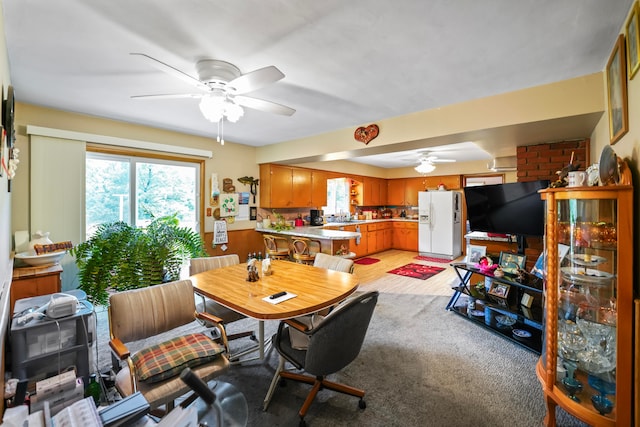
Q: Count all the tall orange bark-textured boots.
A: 0